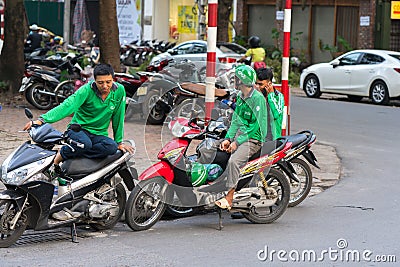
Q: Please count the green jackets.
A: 3